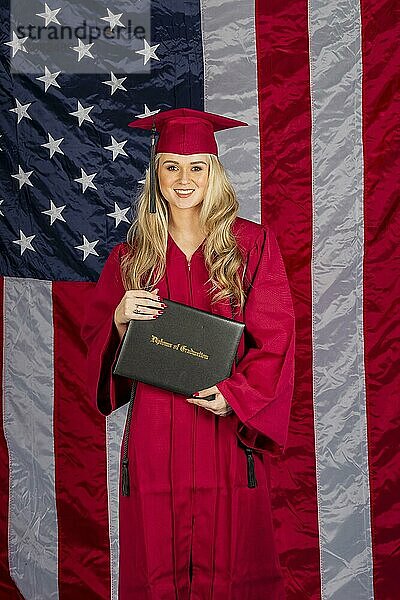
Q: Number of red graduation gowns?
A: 1